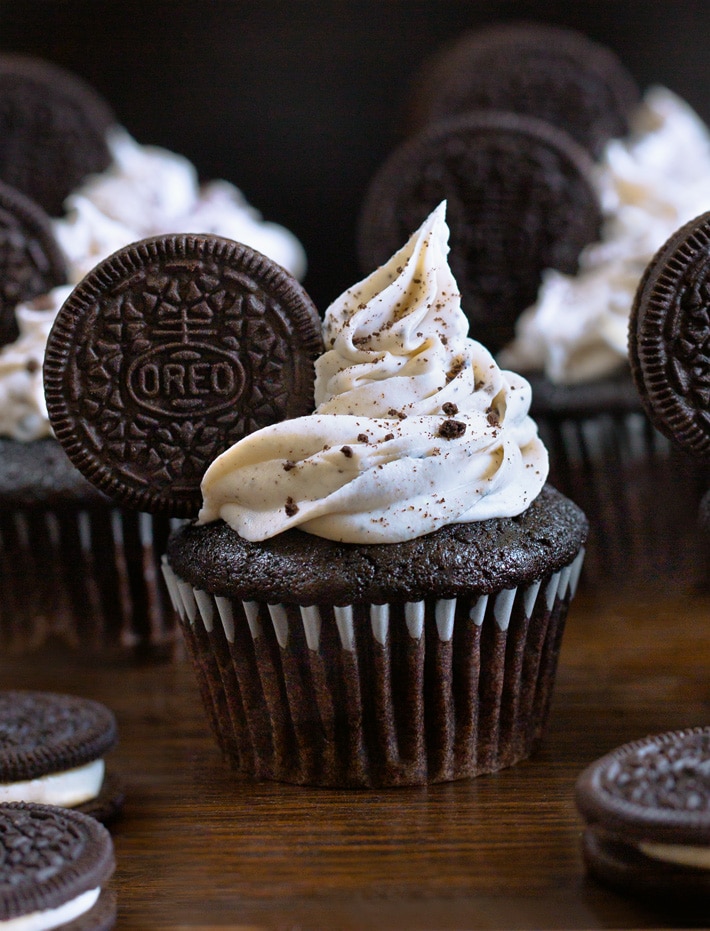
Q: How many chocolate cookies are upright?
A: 6